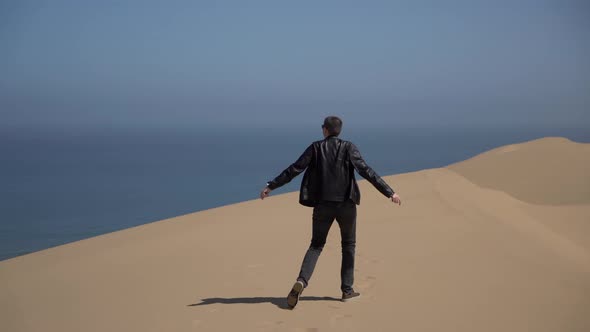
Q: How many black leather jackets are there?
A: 1